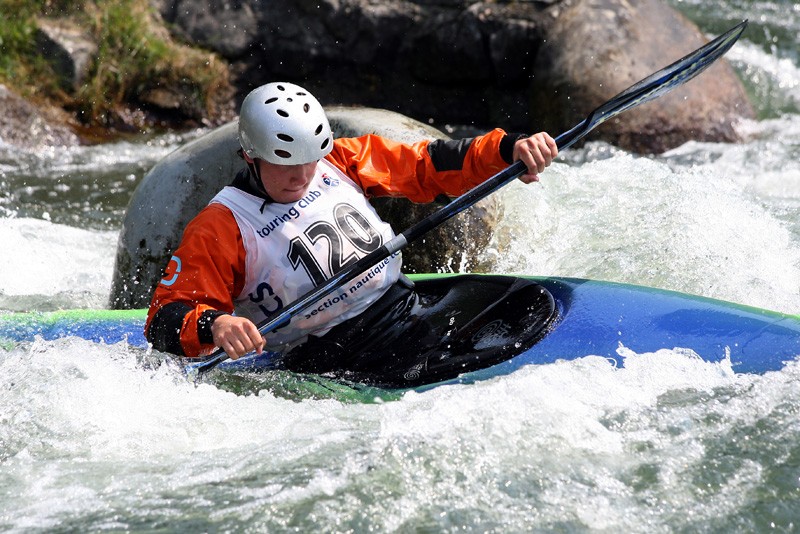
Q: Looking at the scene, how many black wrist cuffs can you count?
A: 2